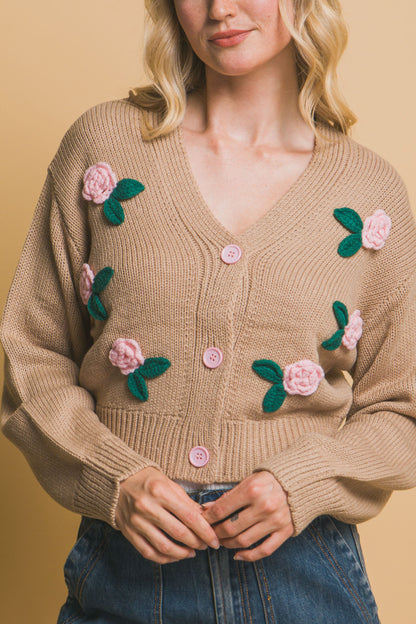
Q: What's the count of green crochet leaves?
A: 12